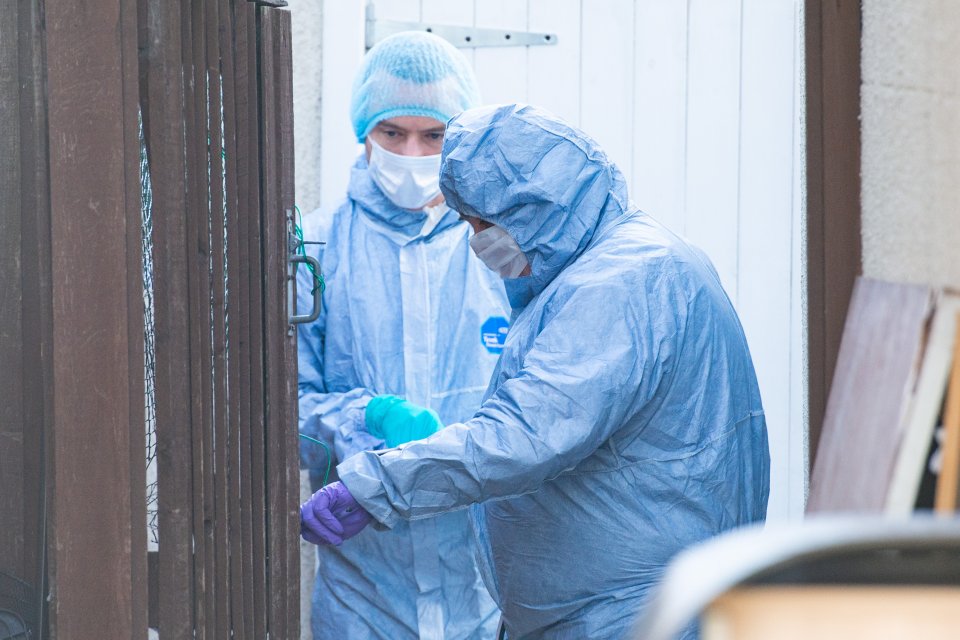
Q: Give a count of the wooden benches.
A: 0